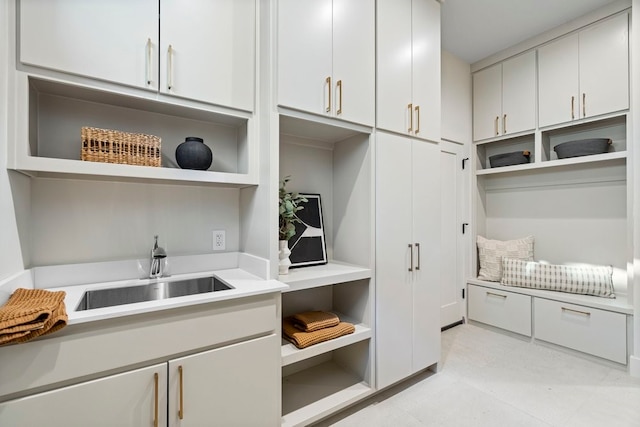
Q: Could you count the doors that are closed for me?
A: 15